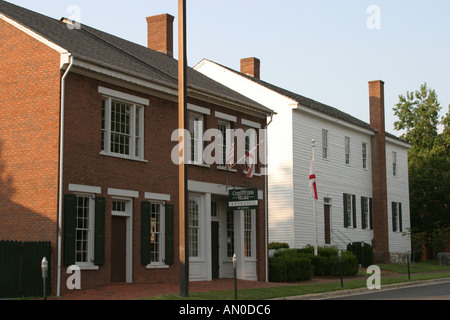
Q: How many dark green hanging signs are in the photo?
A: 1